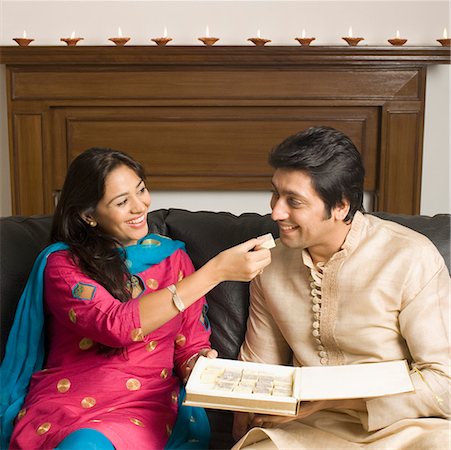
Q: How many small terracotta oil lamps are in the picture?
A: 10